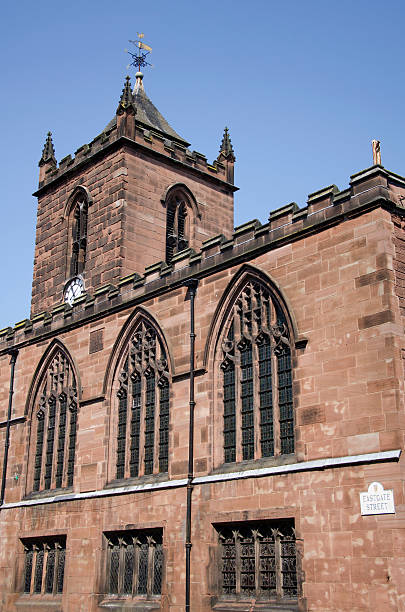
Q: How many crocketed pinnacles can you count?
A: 3